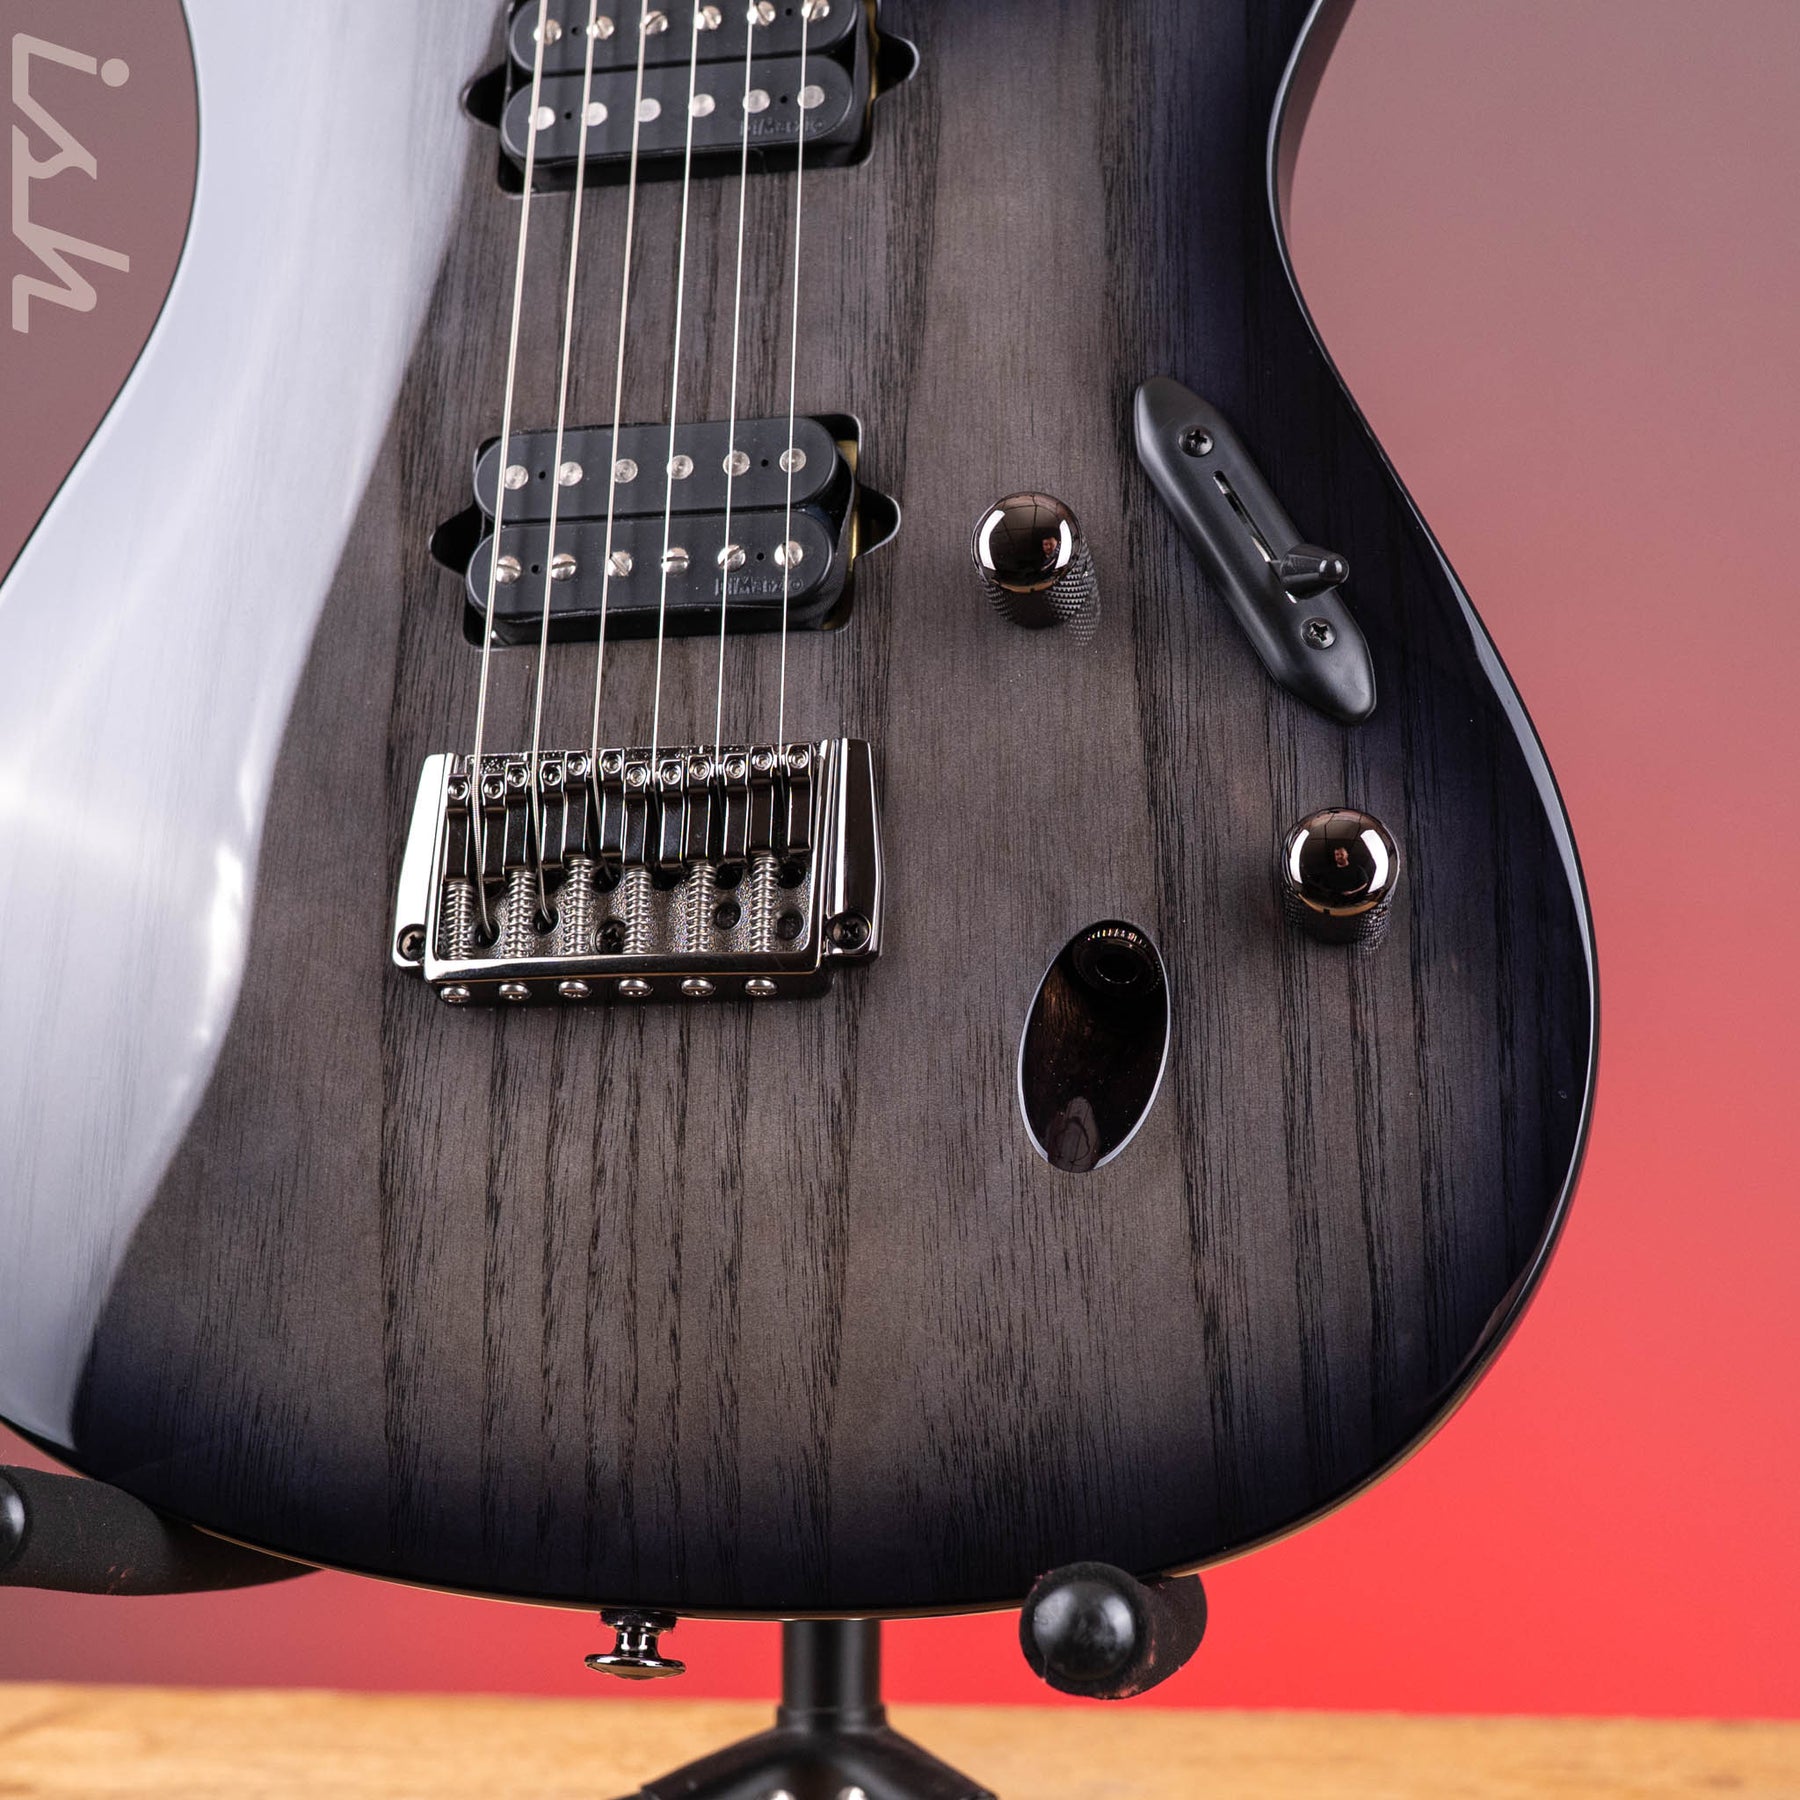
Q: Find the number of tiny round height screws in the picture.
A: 12